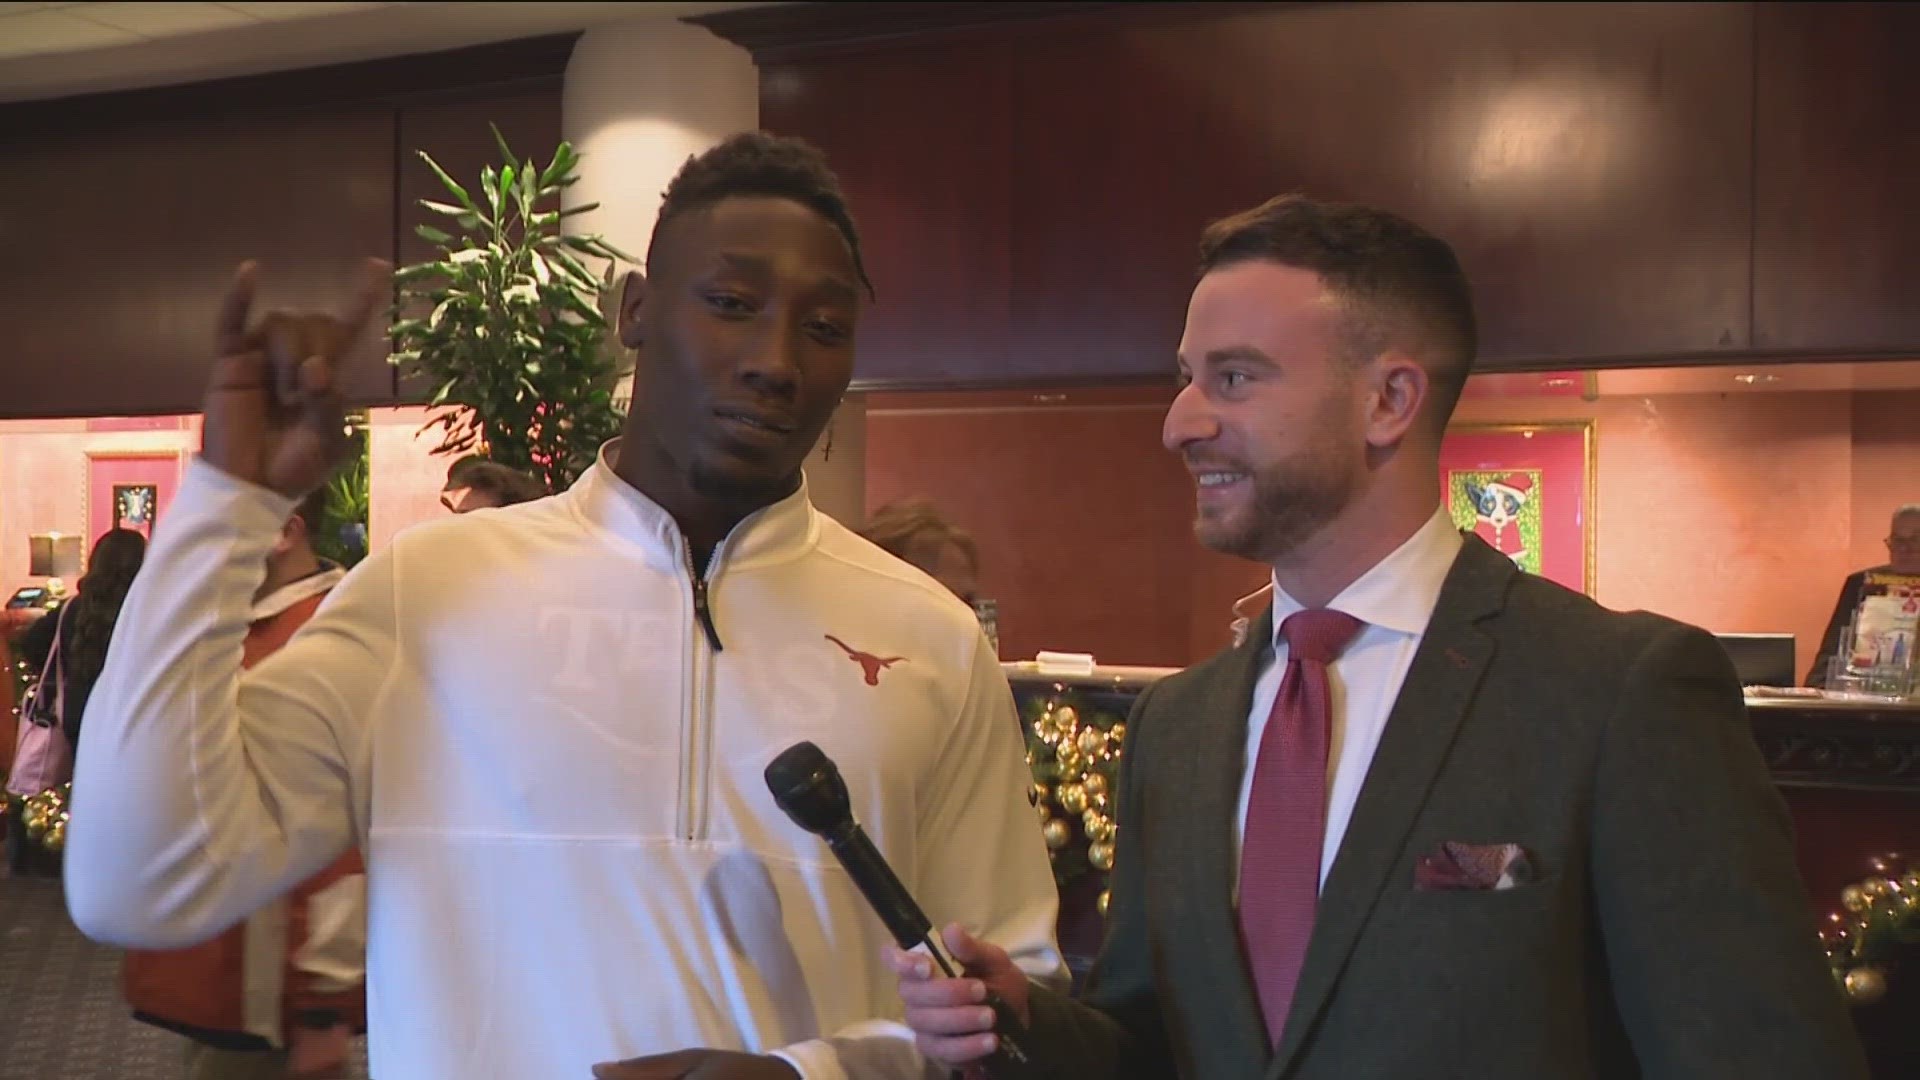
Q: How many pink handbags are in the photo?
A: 1